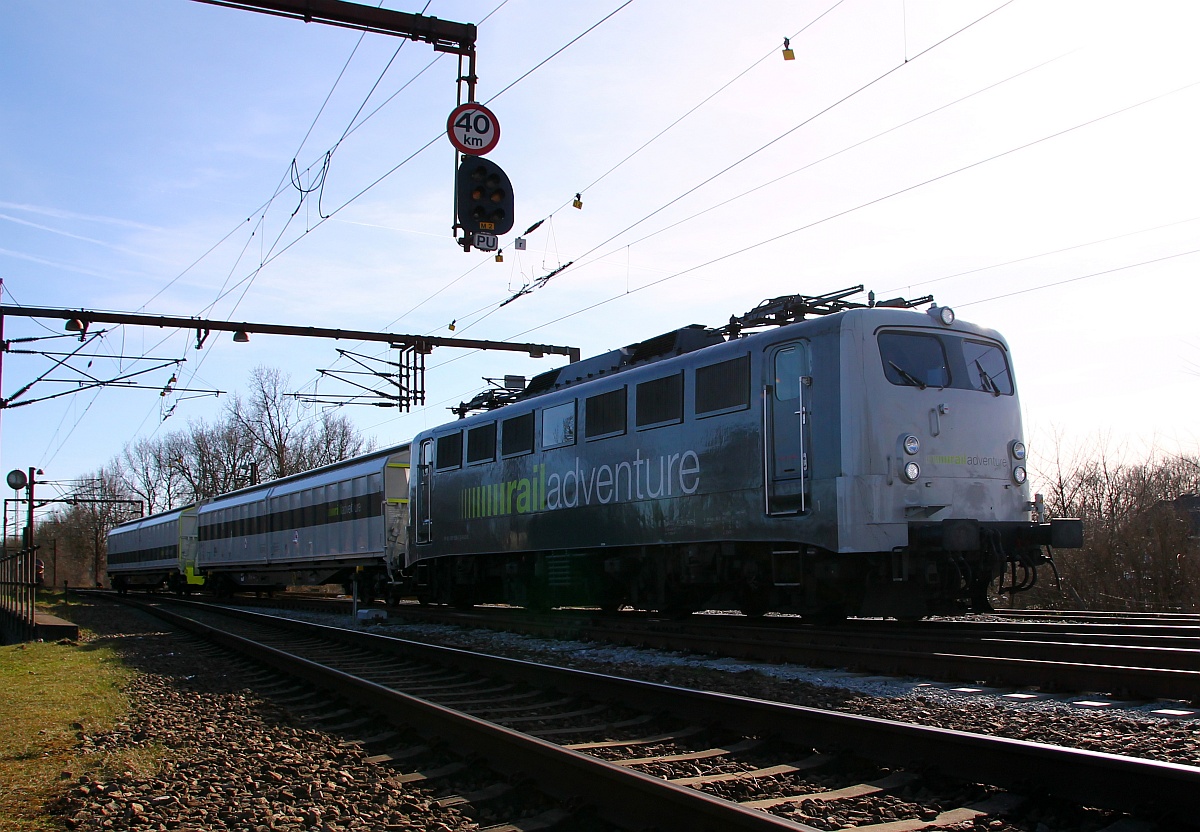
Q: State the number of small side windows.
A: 7